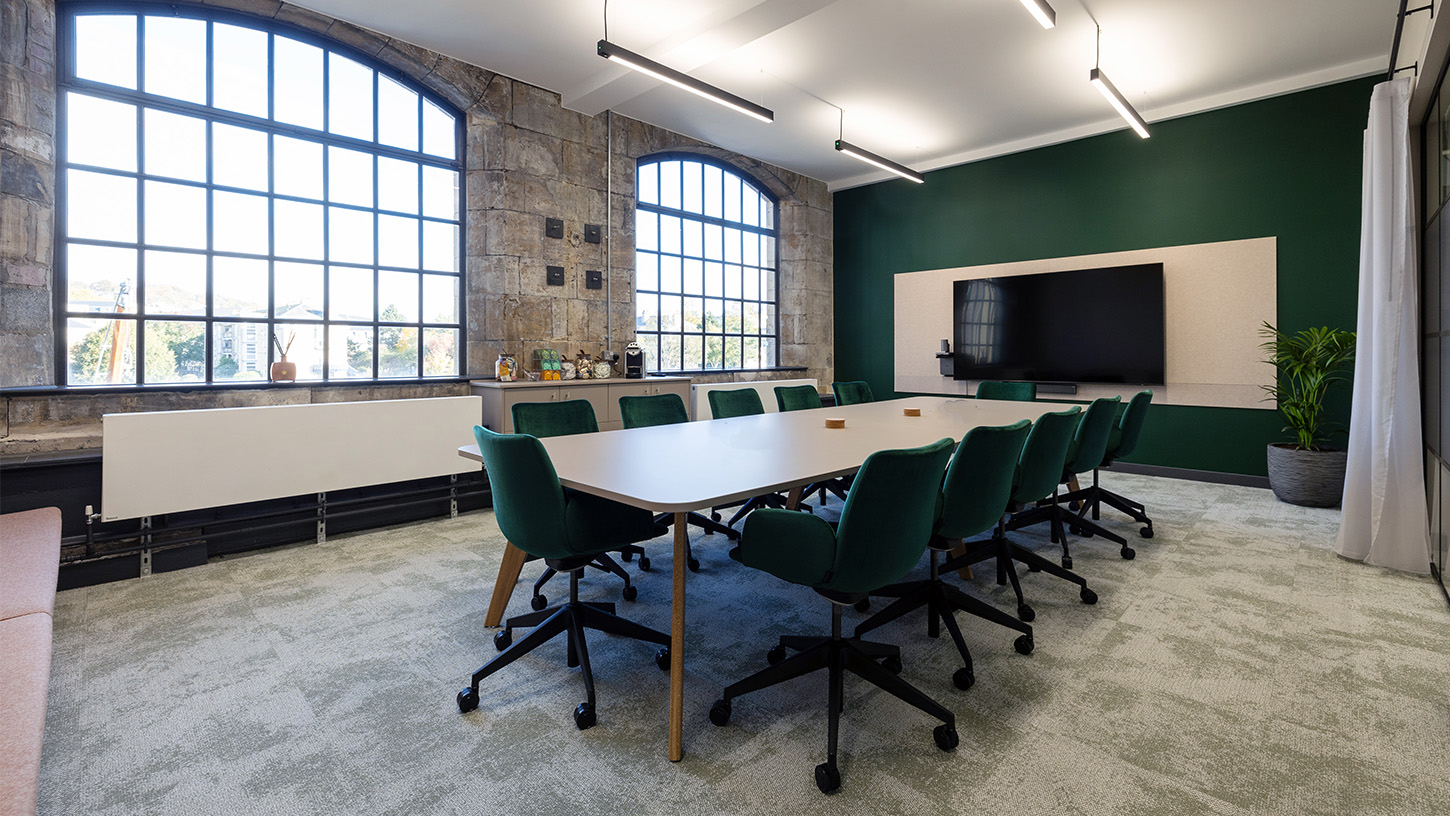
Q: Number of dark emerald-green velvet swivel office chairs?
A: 12